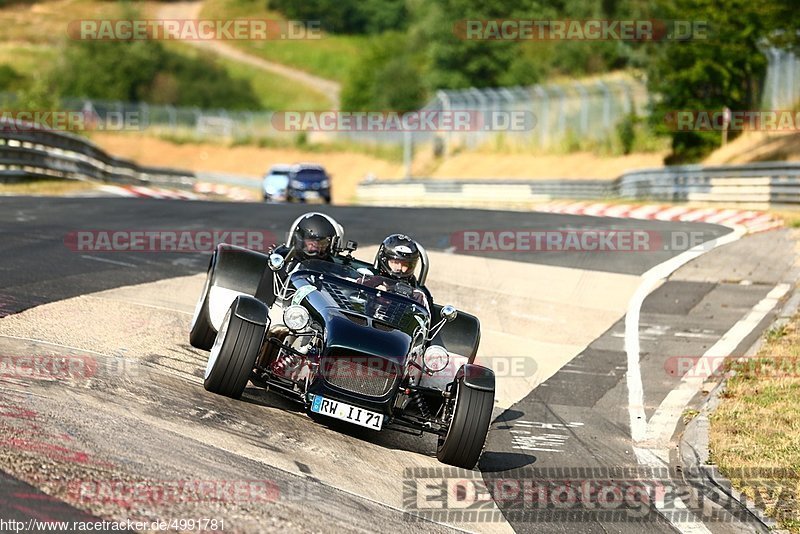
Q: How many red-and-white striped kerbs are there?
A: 2